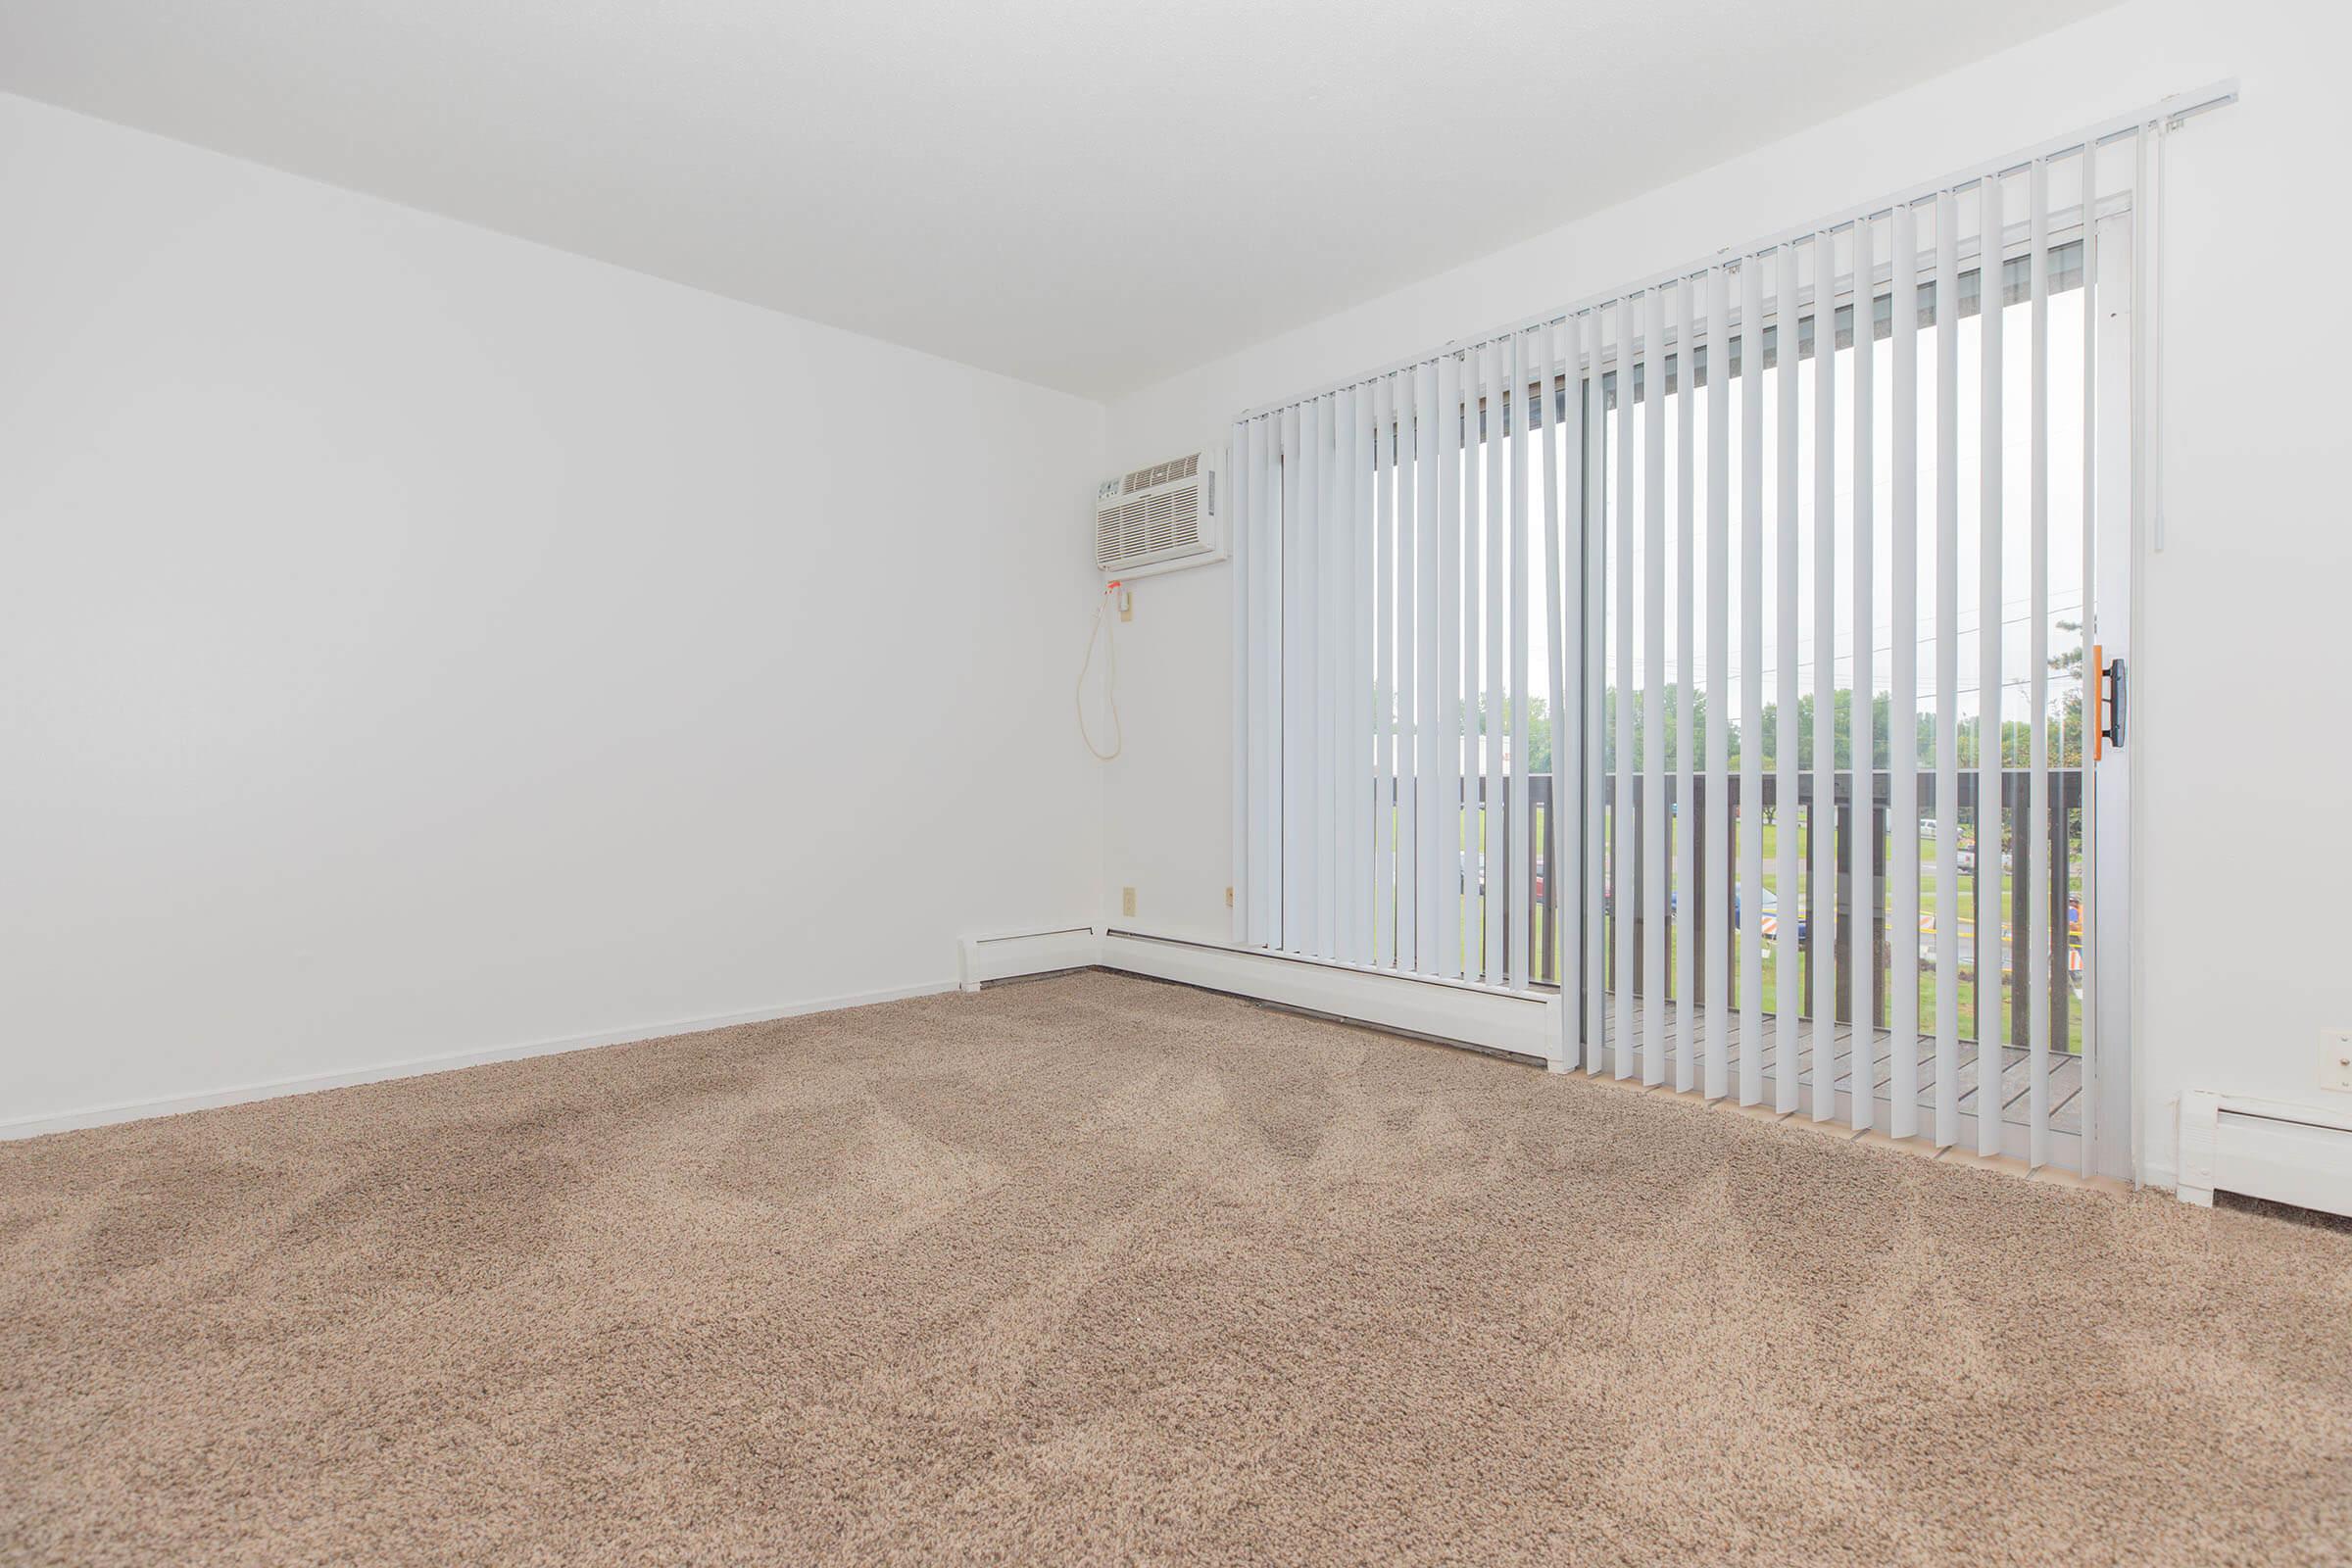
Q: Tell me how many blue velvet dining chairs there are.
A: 0